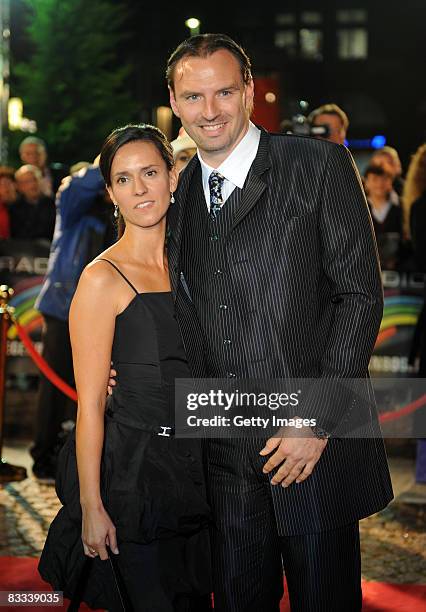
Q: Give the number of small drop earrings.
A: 2